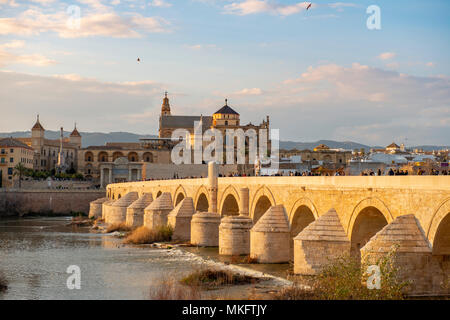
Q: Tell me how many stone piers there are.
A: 11